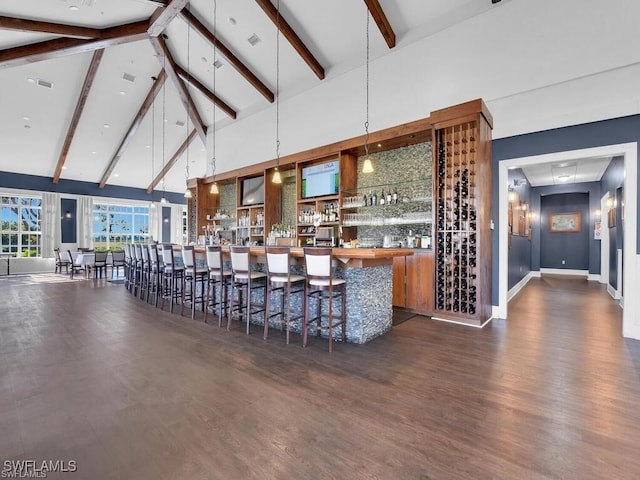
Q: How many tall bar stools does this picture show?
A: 11